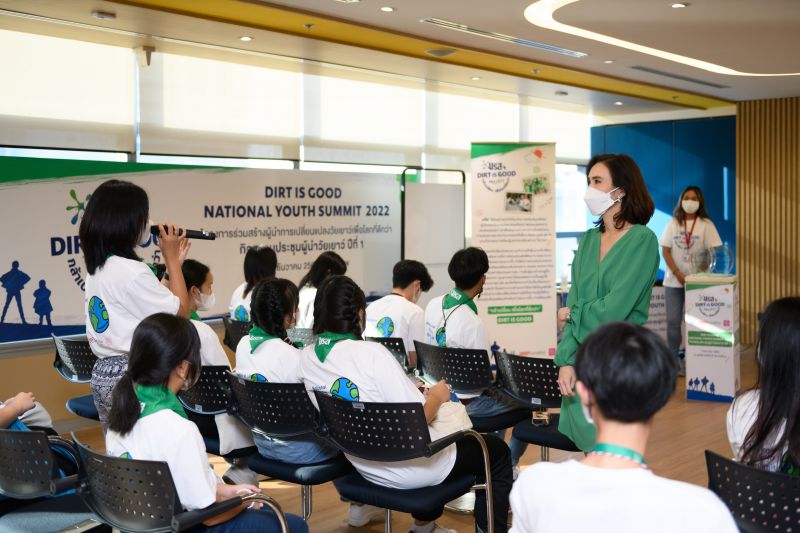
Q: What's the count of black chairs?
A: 12